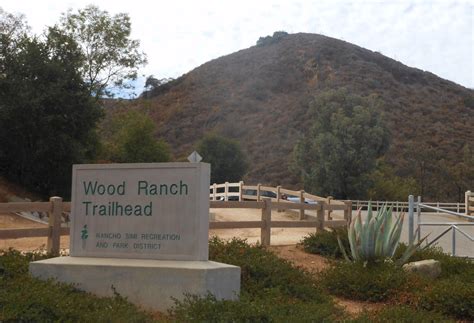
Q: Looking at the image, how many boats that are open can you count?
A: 0